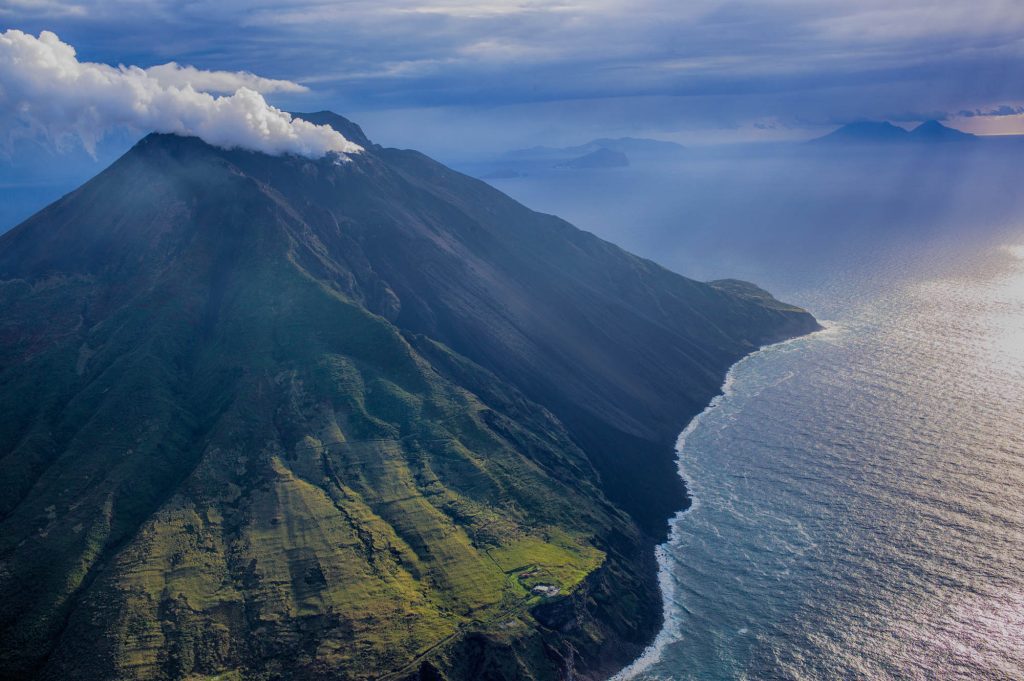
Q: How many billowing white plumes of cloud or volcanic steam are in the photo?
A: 1